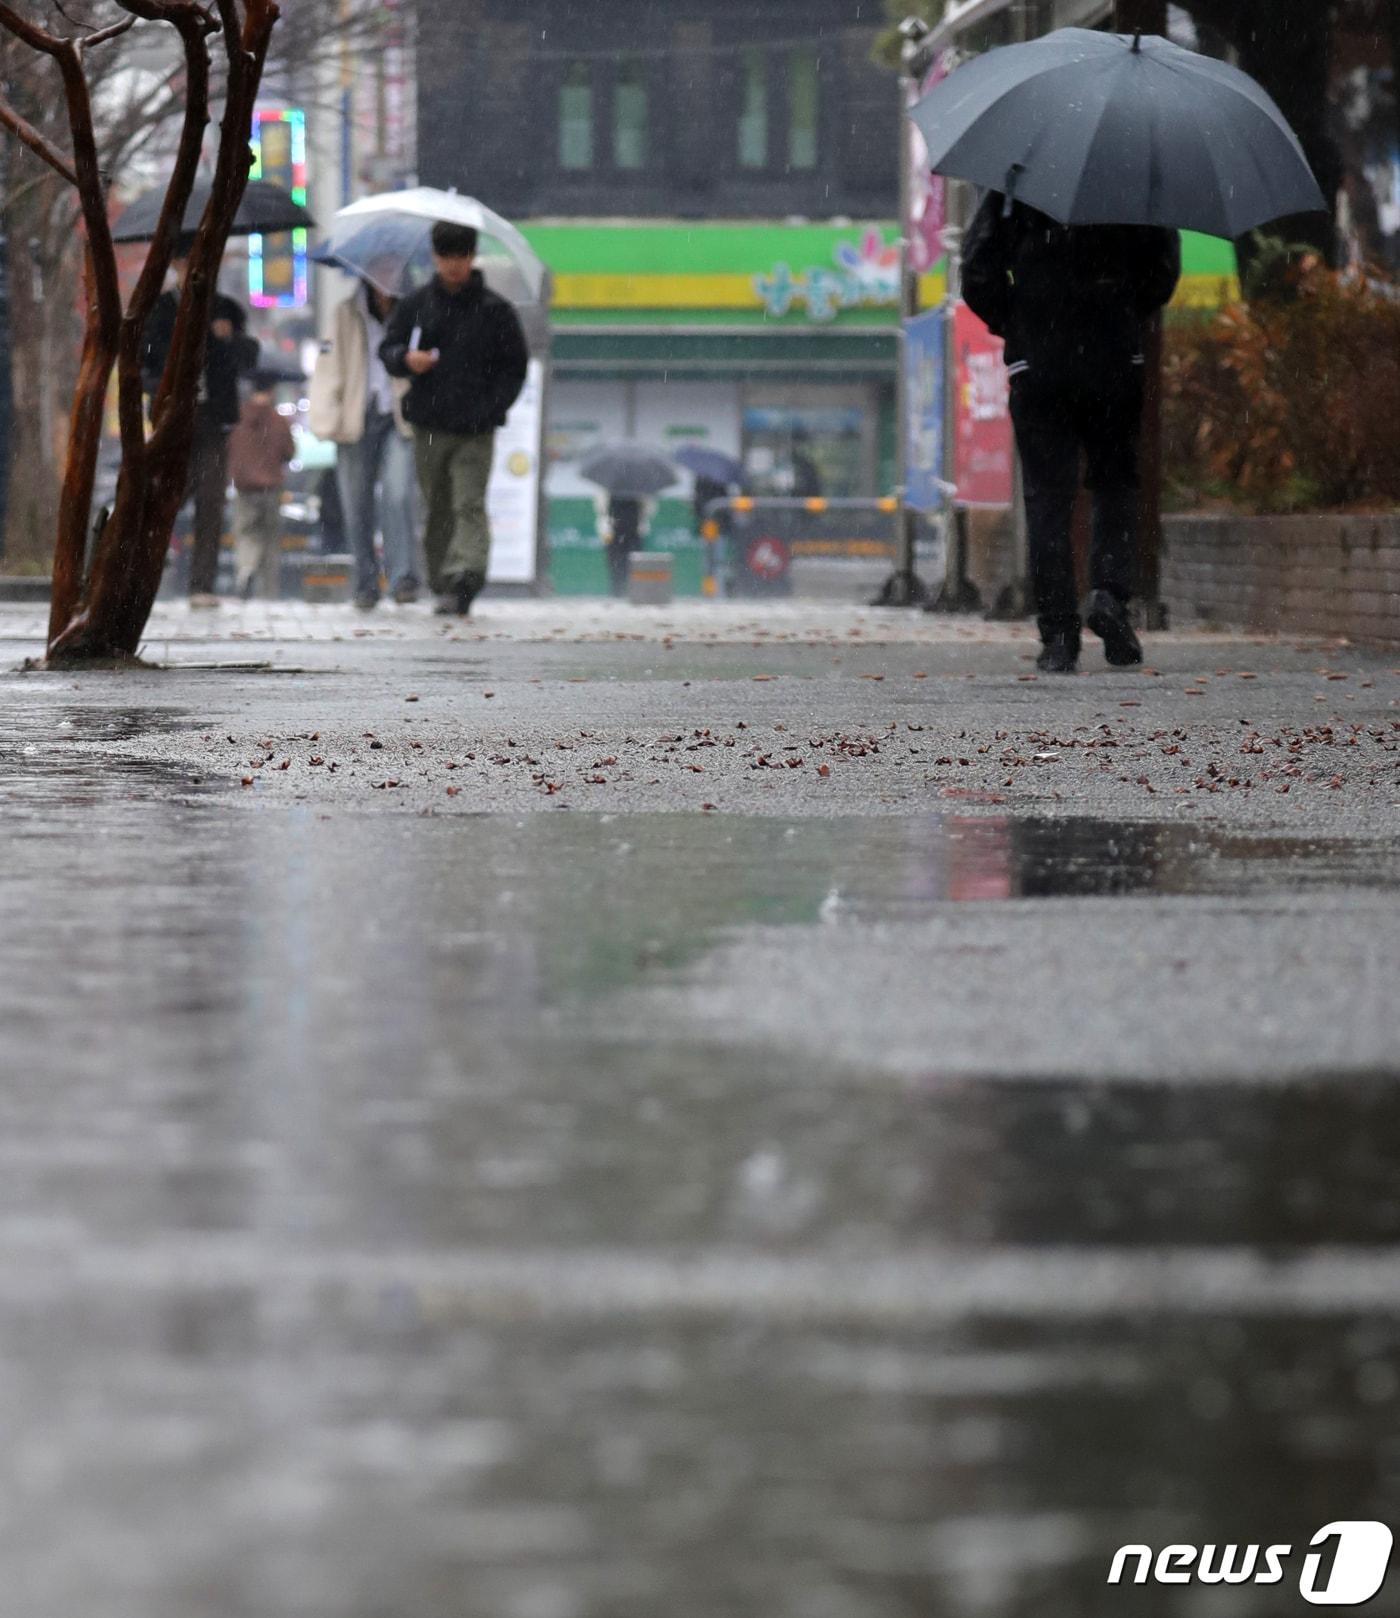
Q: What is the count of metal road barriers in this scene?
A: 1